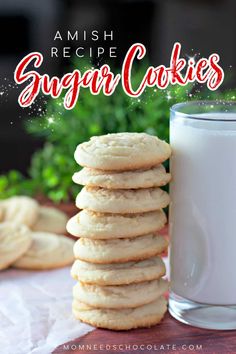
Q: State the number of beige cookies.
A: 13